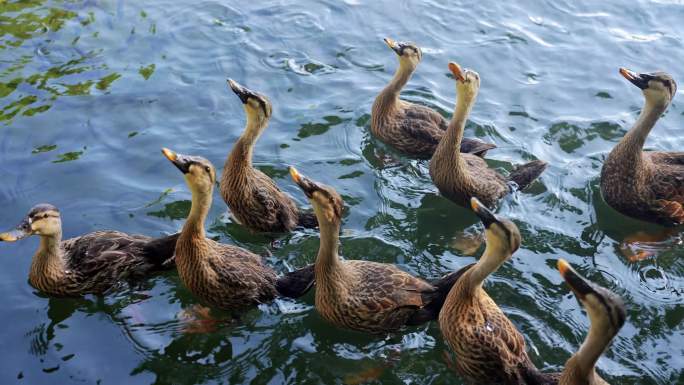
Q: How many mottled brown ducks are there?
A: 9